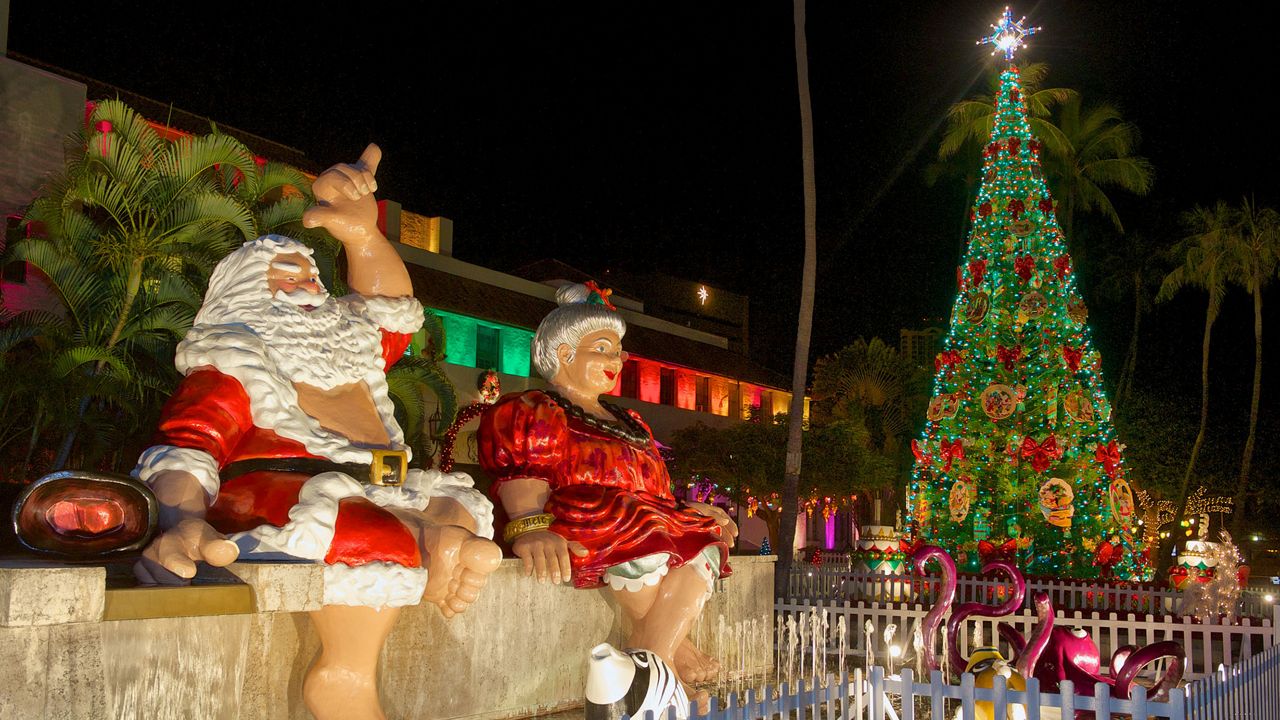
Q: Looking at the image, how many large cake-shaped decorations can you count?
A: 2